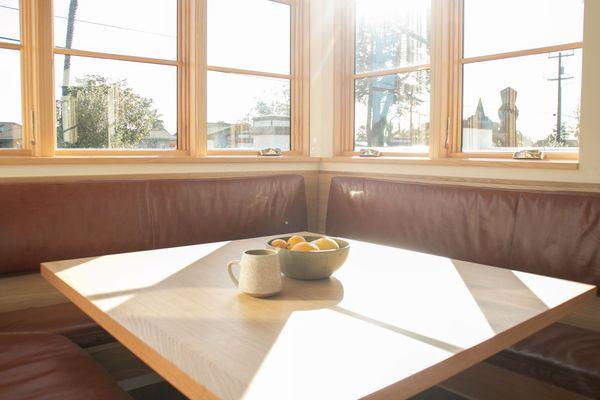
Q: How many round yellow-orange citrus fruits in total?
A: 4